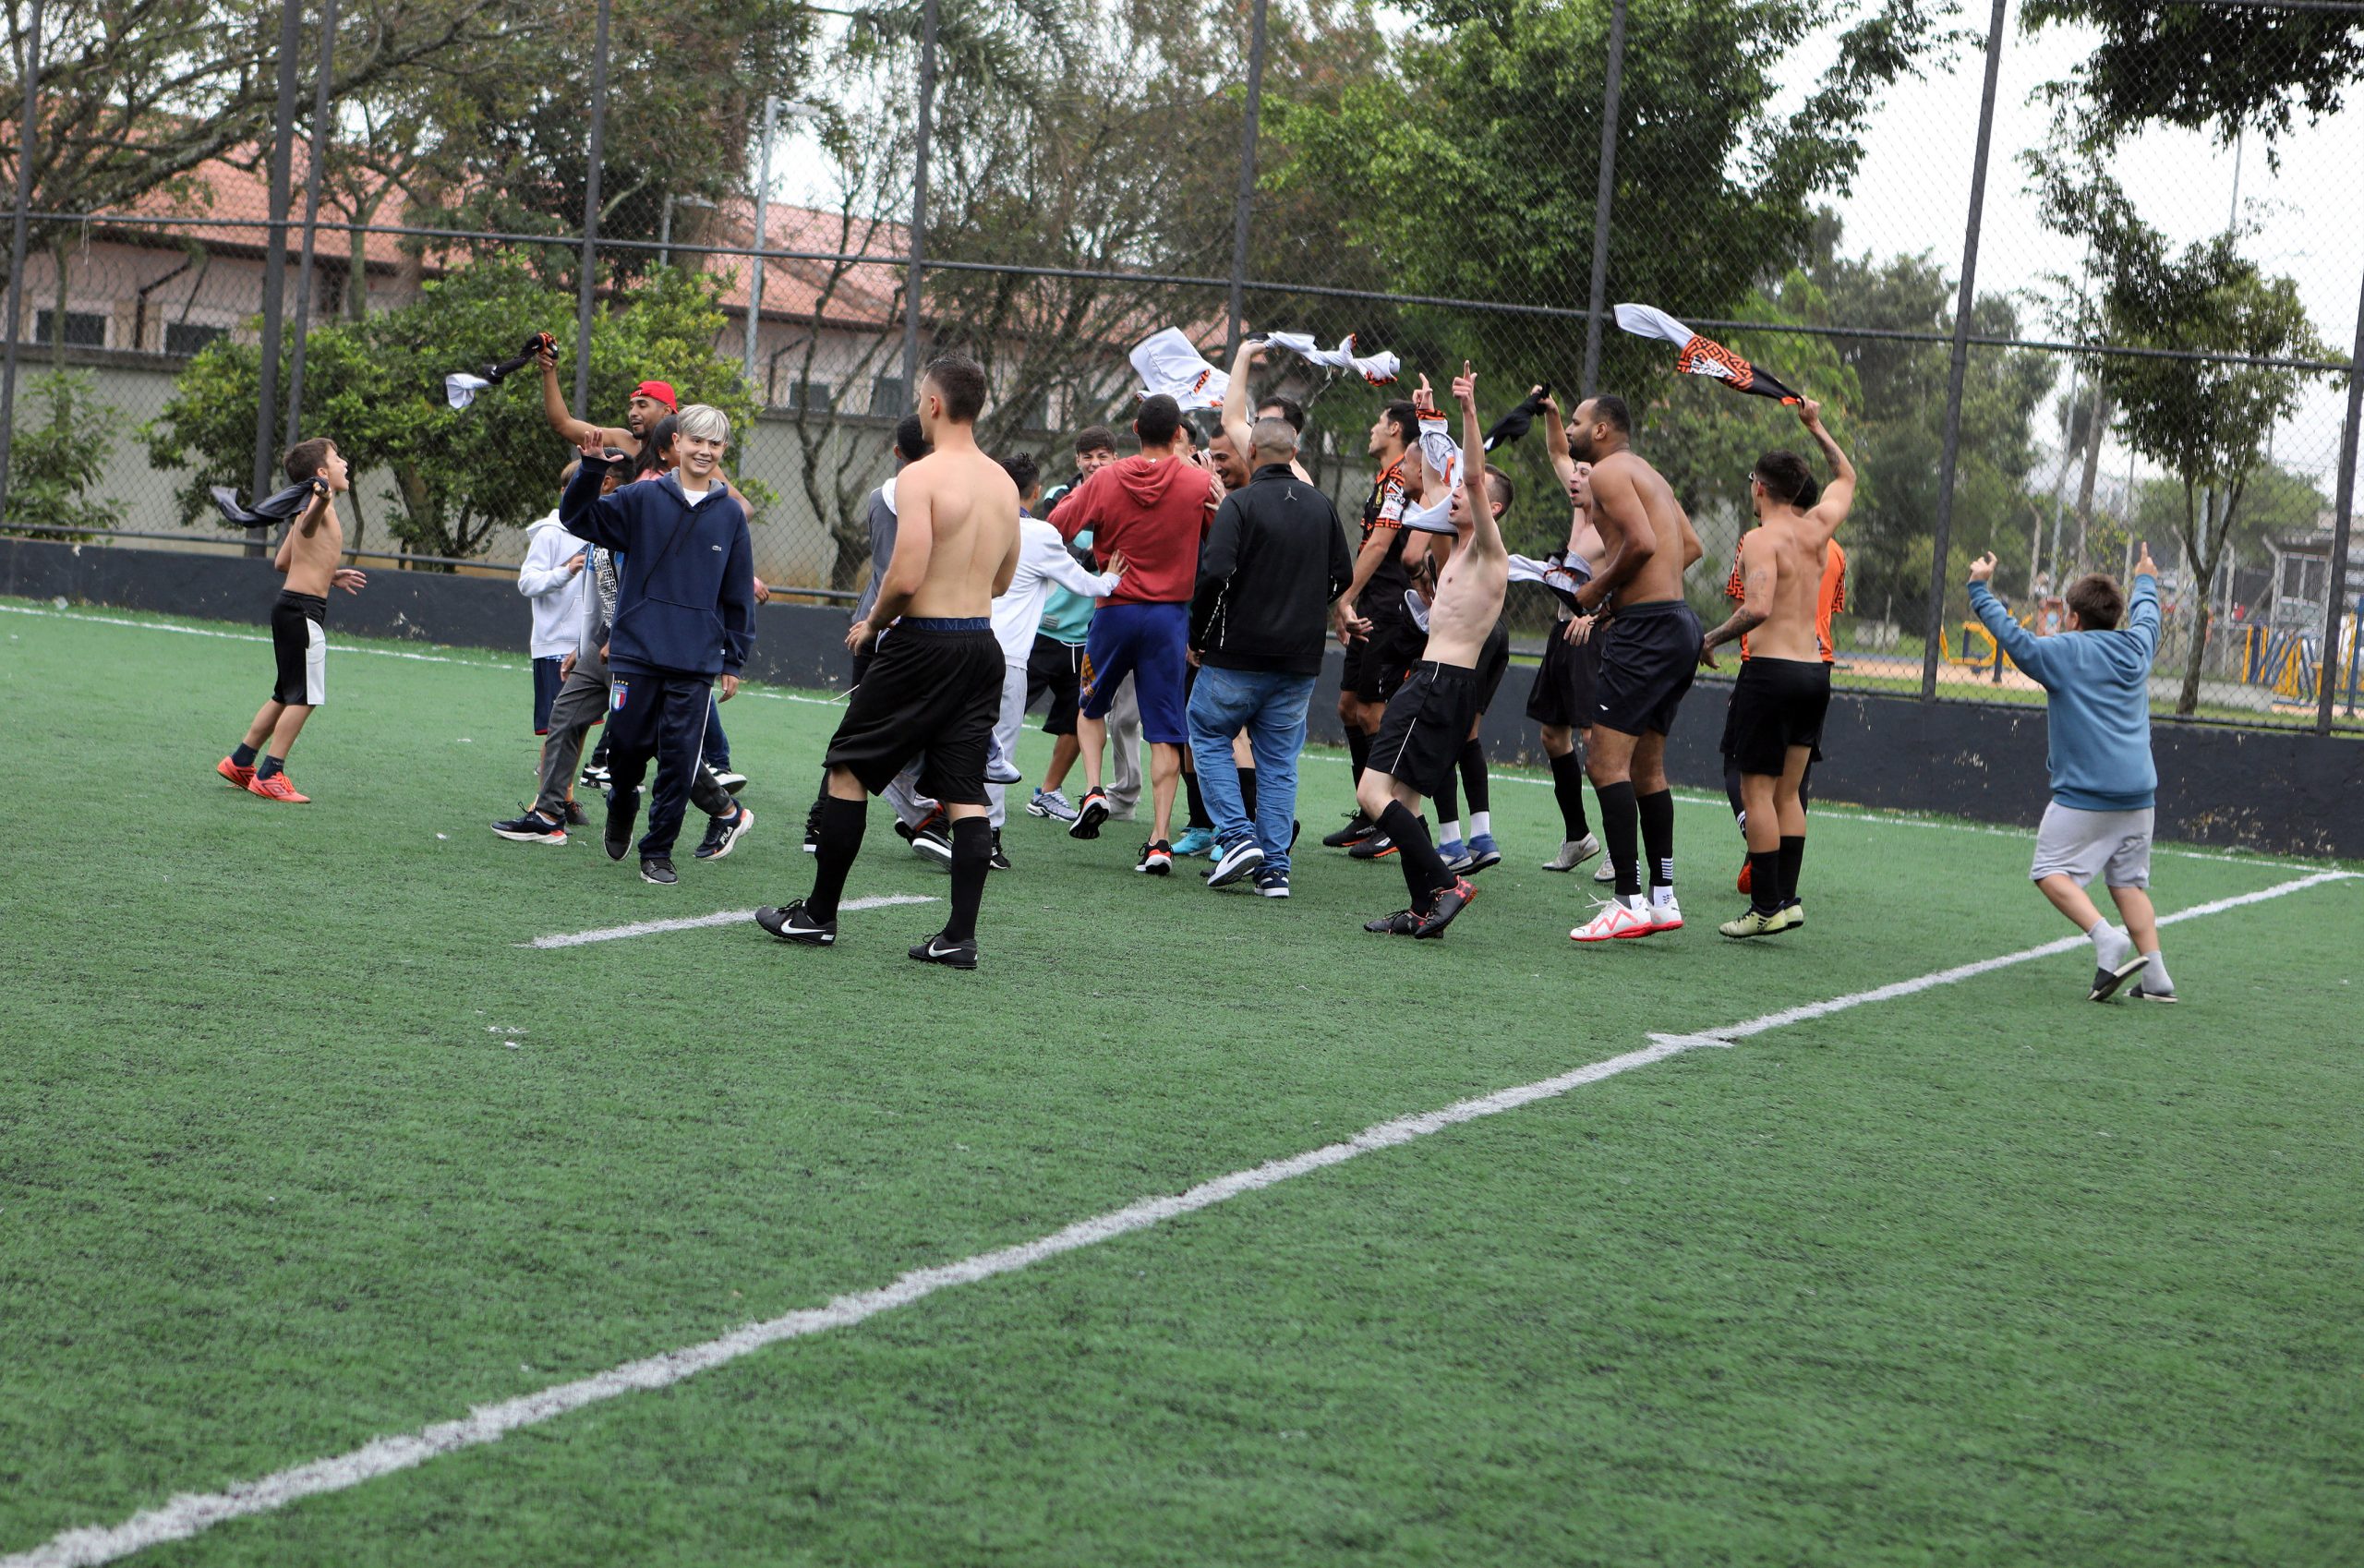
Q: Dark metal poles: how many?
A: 9